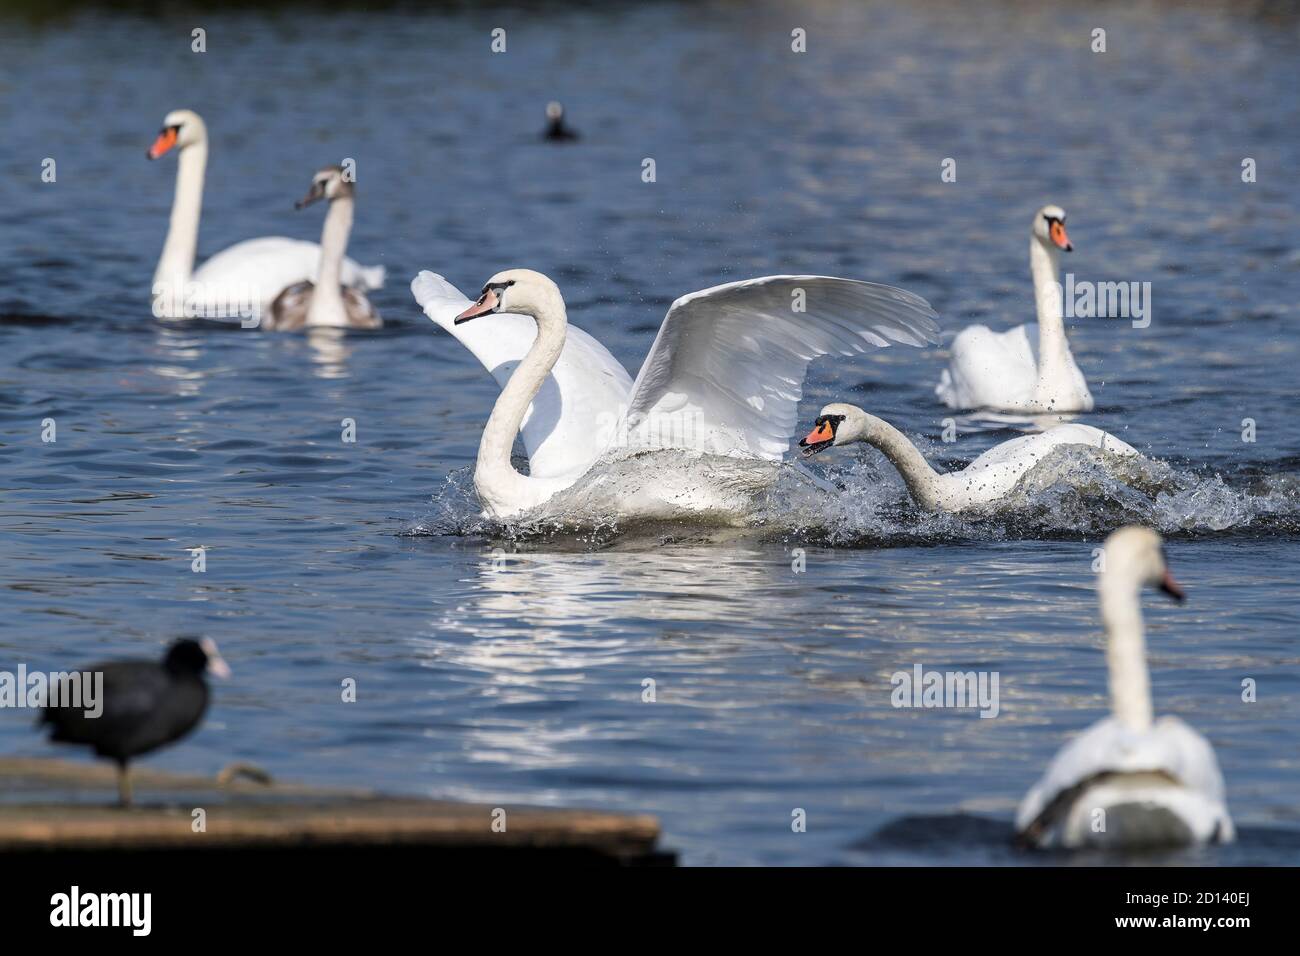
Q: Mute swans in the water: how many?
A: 6